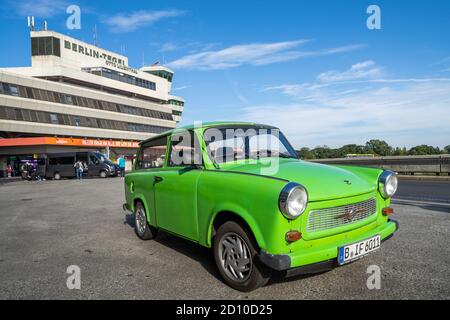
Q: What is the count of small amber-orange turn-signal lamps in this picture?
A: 2